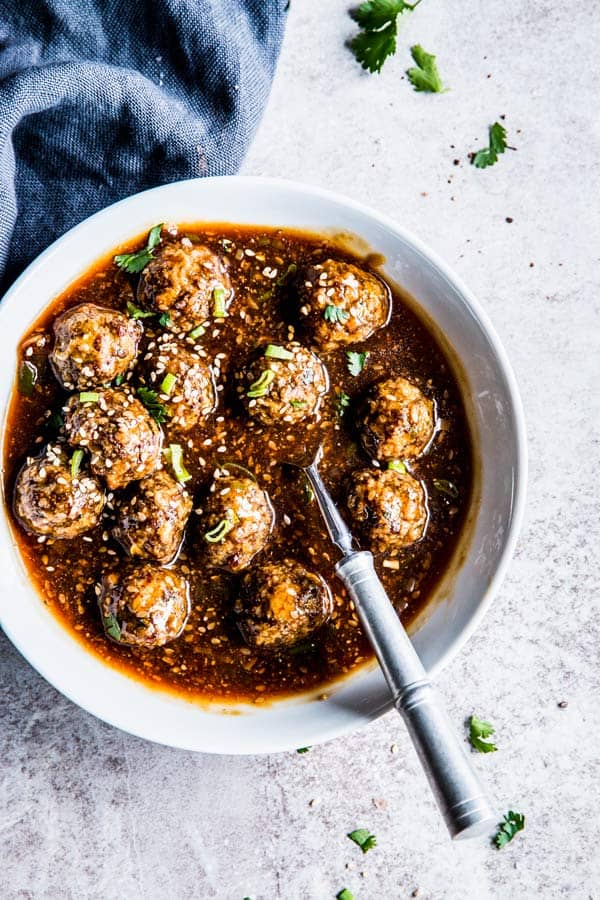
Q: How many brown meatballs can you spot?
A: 13